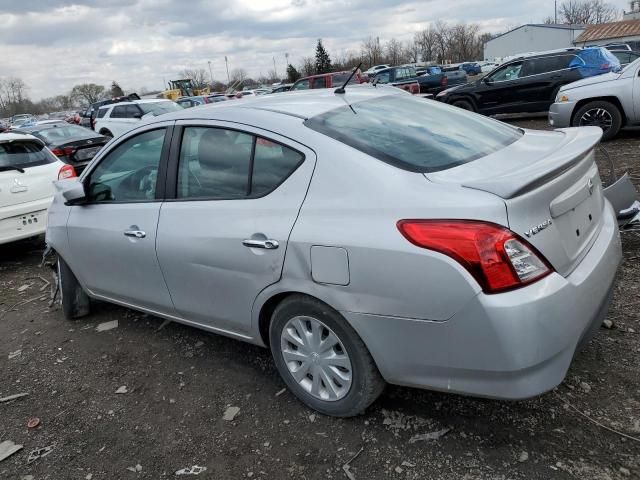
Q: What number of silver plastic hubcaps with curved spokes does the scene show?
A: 1